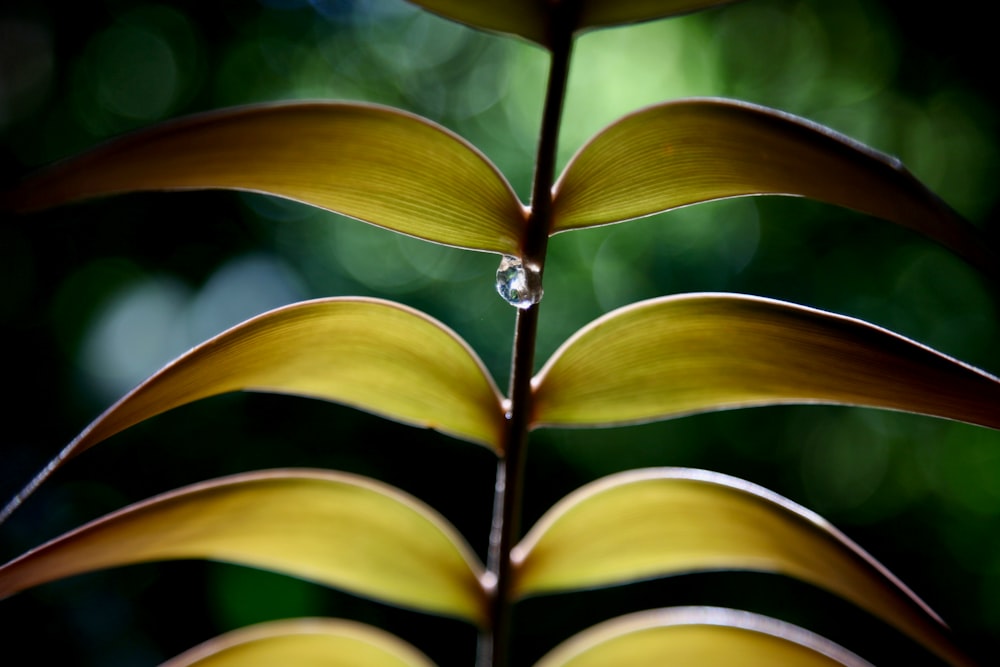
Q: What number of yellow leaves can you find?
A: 10